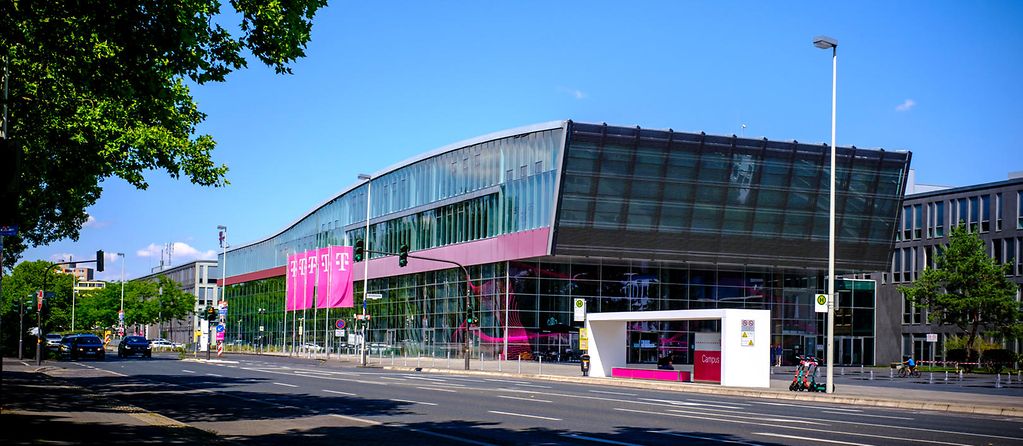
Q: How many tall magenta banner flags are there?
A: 5